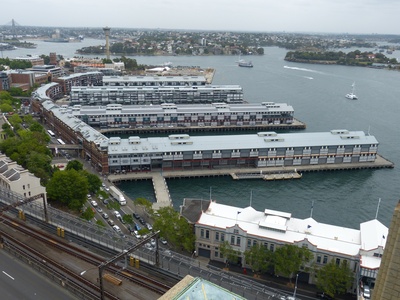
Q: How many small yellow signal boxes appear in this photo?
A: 6